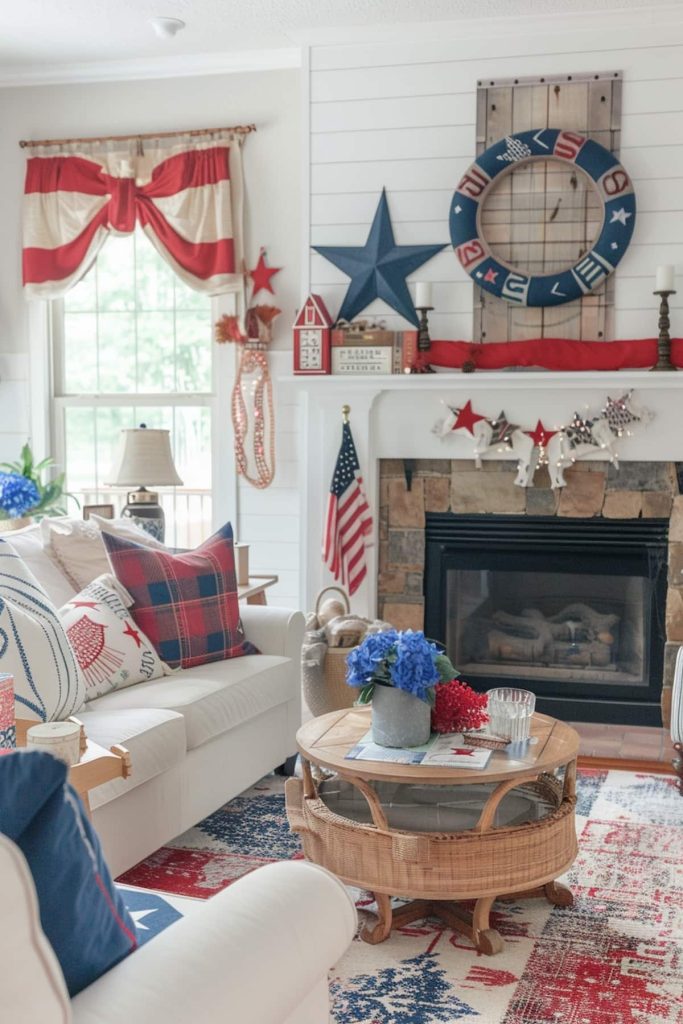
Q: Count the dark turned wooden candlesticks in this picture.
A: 2